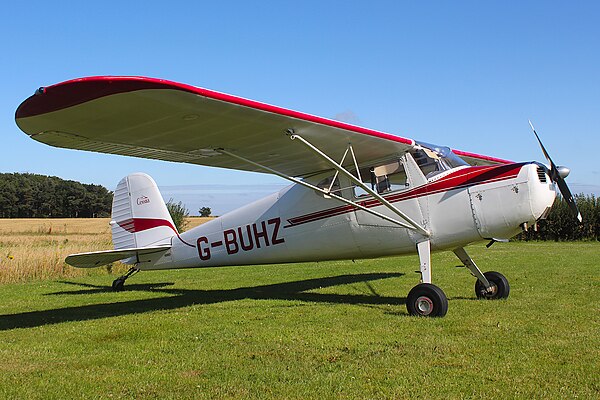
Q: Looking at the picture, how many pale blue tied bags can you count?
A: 0